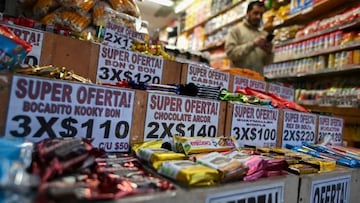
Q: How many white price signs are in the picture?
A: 13